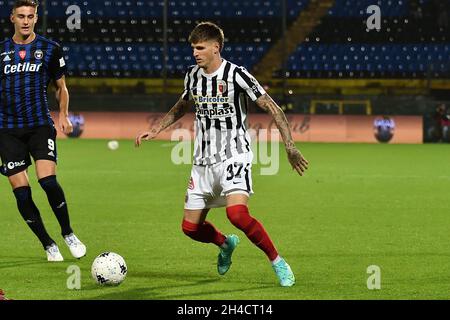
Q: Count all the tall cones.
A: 0